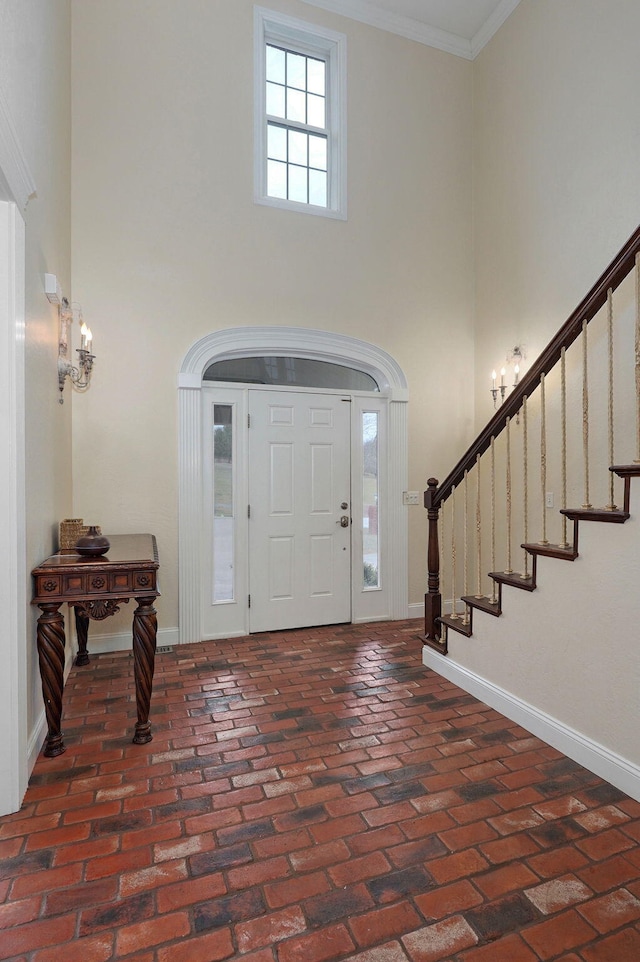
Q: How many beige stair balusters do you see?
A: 12